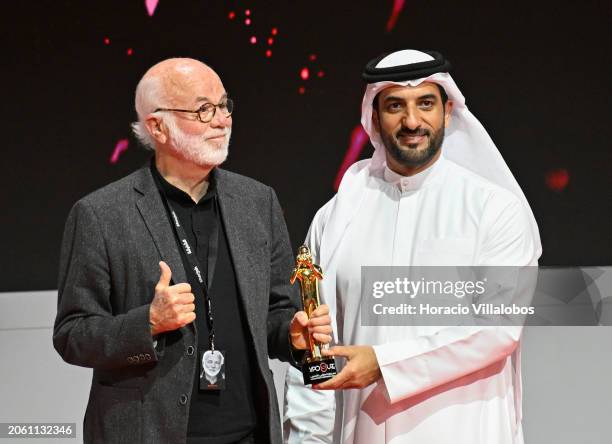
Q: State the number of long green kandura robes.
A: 0